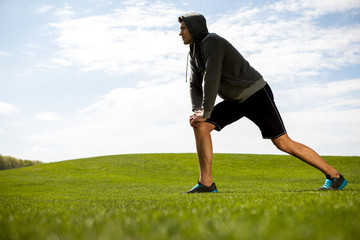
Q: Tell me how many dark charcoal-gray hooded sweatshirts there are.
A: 1